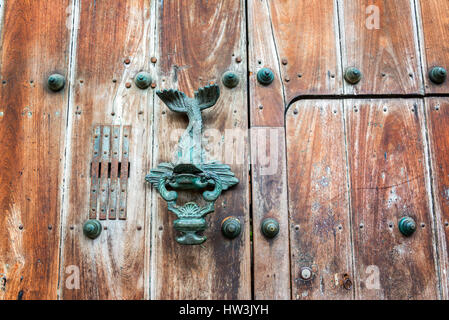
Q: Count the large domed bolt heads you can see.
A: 10